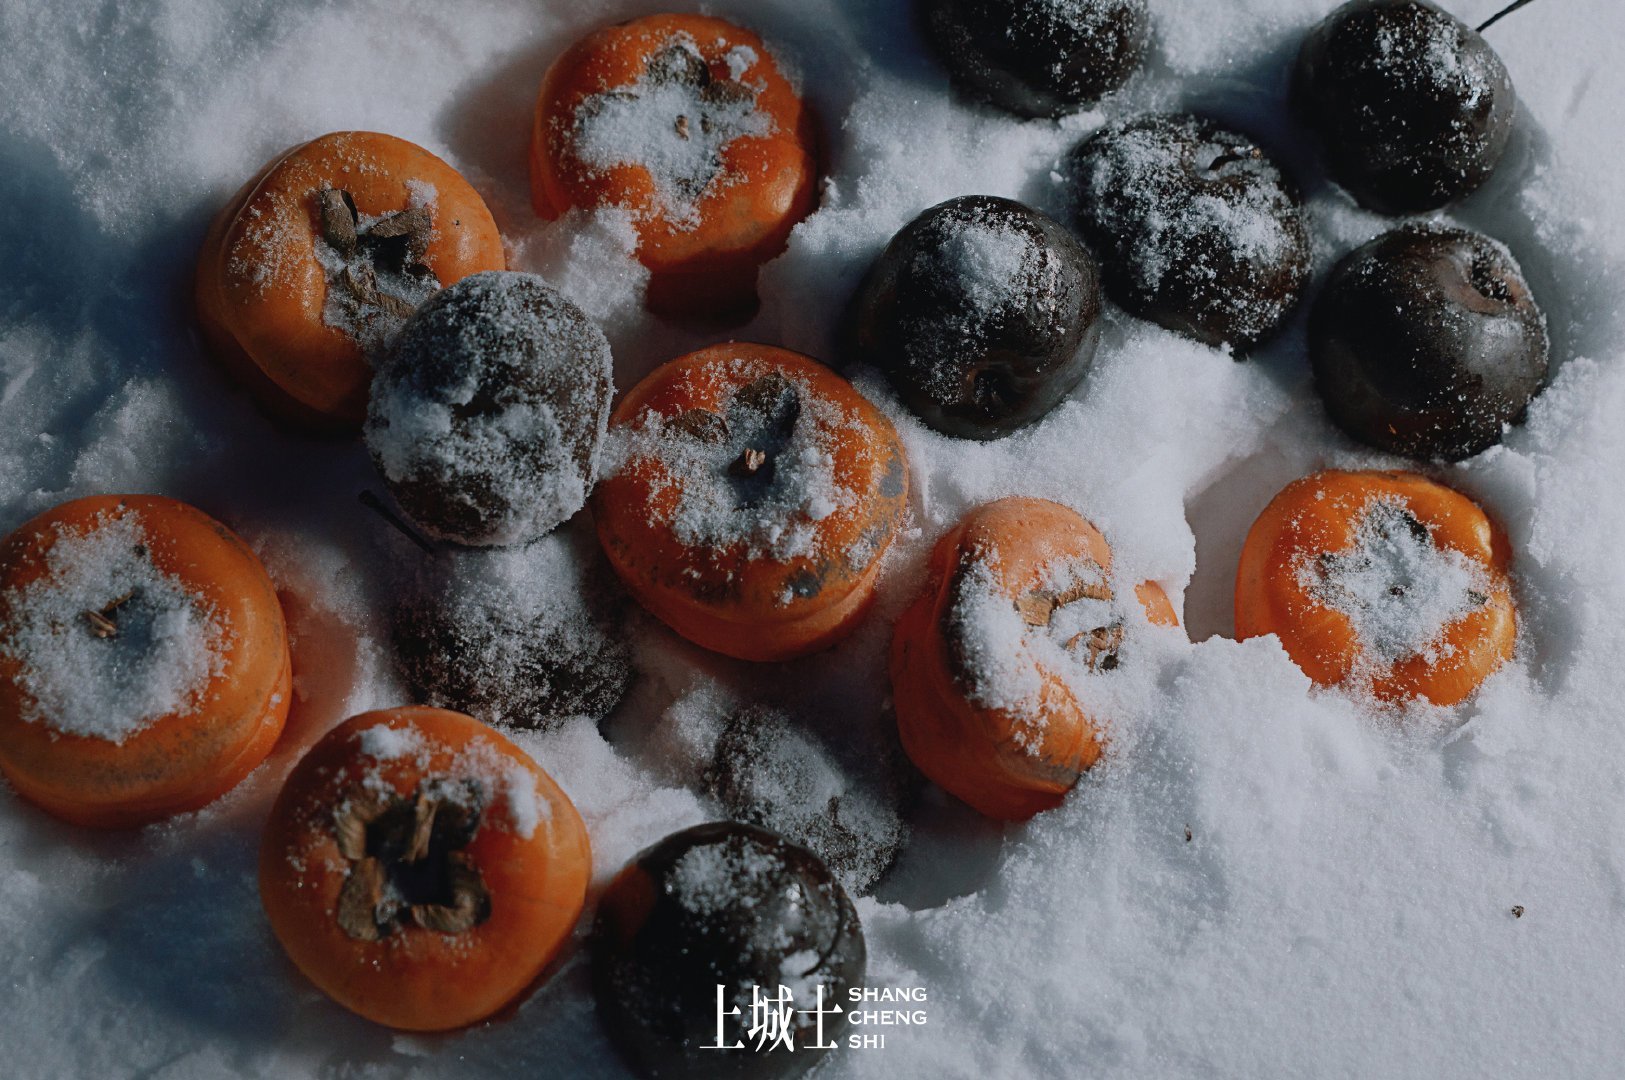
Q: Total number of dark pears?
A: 9